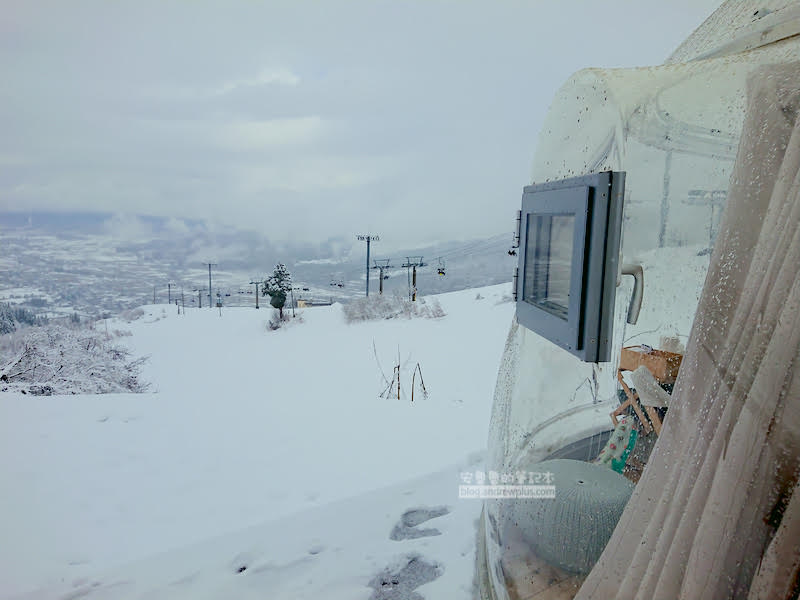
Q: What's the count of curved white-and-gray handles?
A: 1